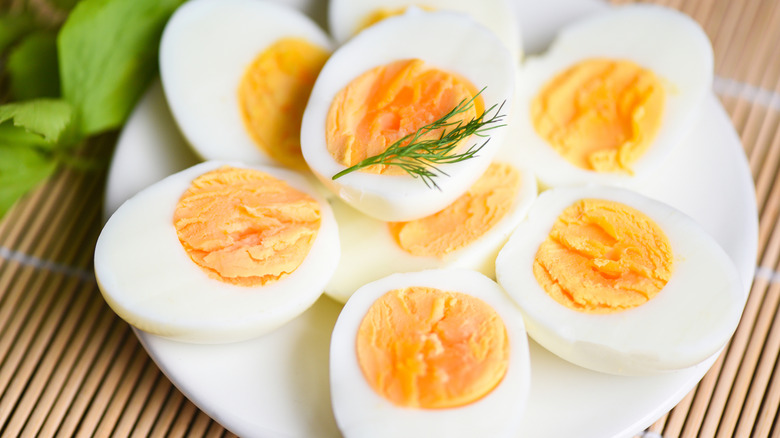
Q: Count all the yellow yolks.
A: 8